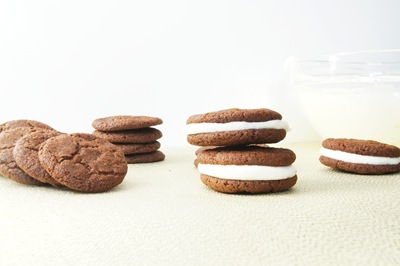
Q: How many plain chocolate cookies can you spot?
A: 8